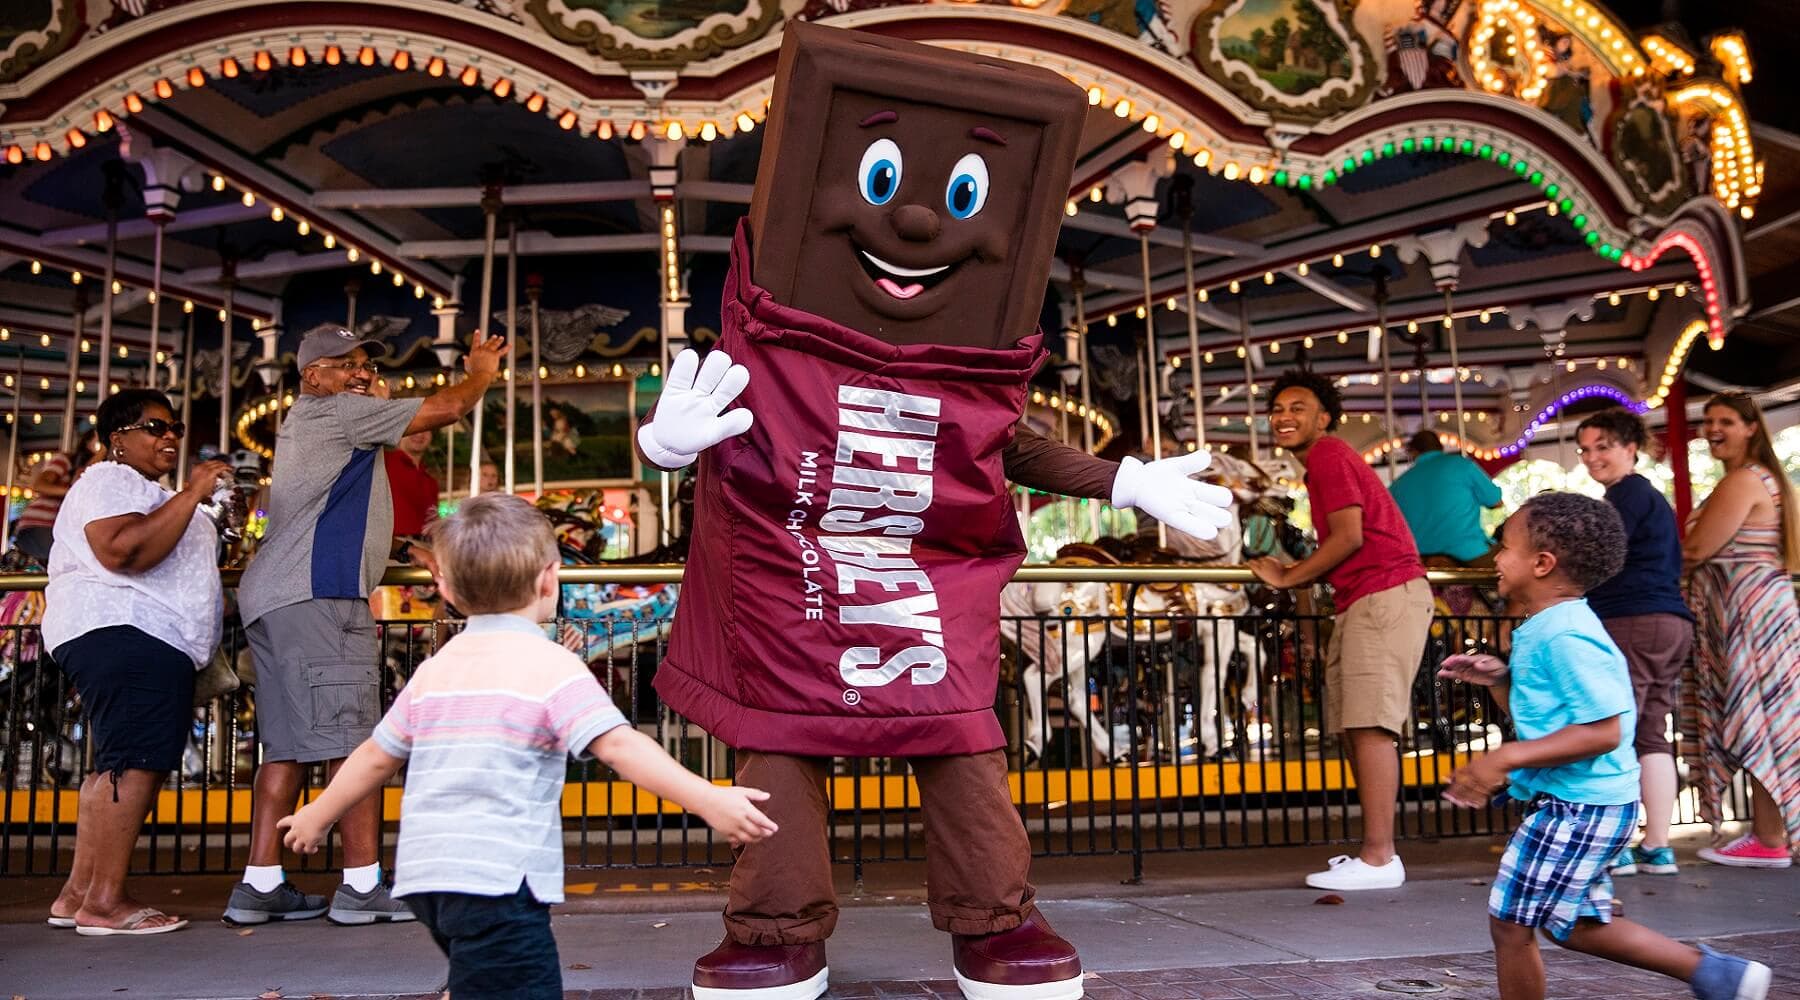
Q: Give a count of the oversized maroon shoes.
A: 2